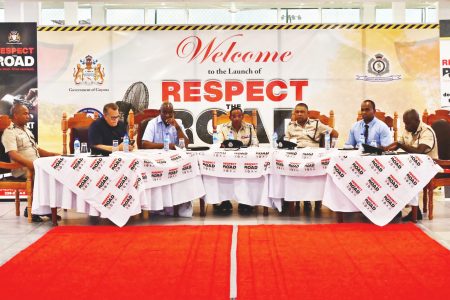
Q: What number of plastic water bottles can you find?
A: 8